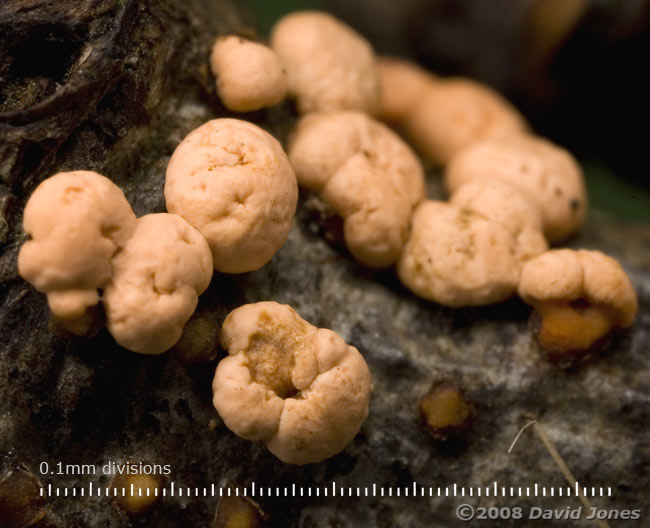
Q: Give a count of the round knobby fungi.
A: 12